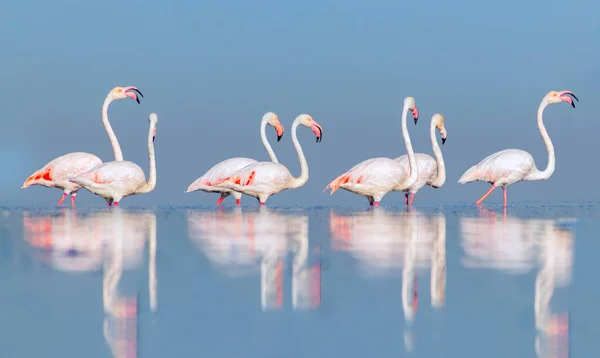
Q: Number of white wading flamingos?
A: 7